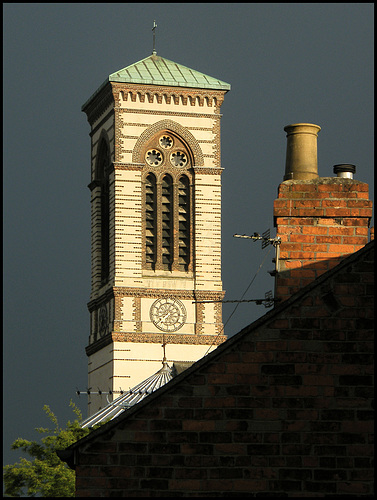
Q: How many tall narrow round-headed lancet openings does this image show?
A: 3